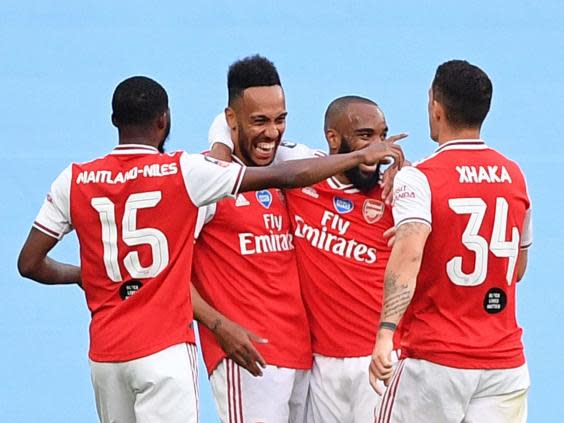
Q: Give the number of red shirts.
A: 4